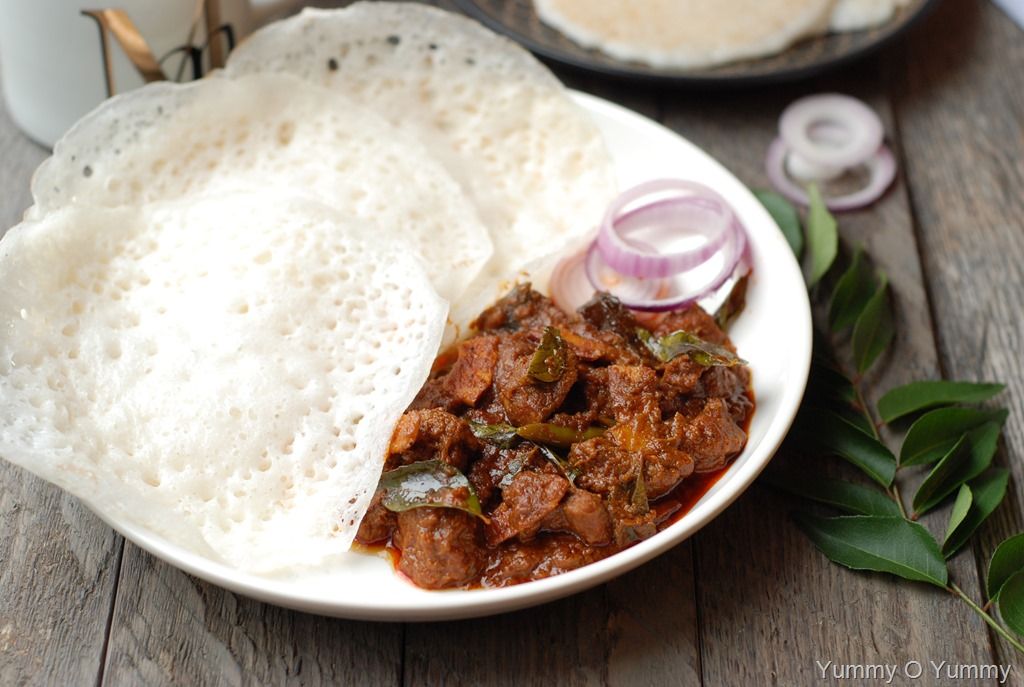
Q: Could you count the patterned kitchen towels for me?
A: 0